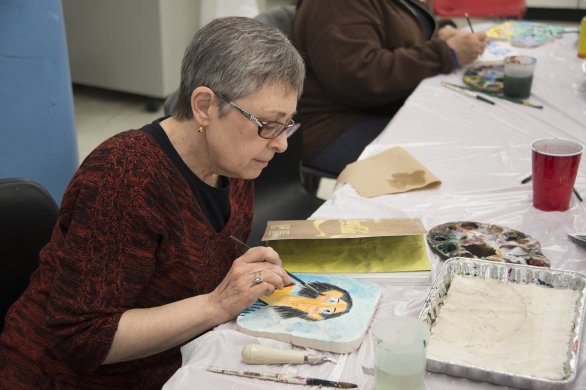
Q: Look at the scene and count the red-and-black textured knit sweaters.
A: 1